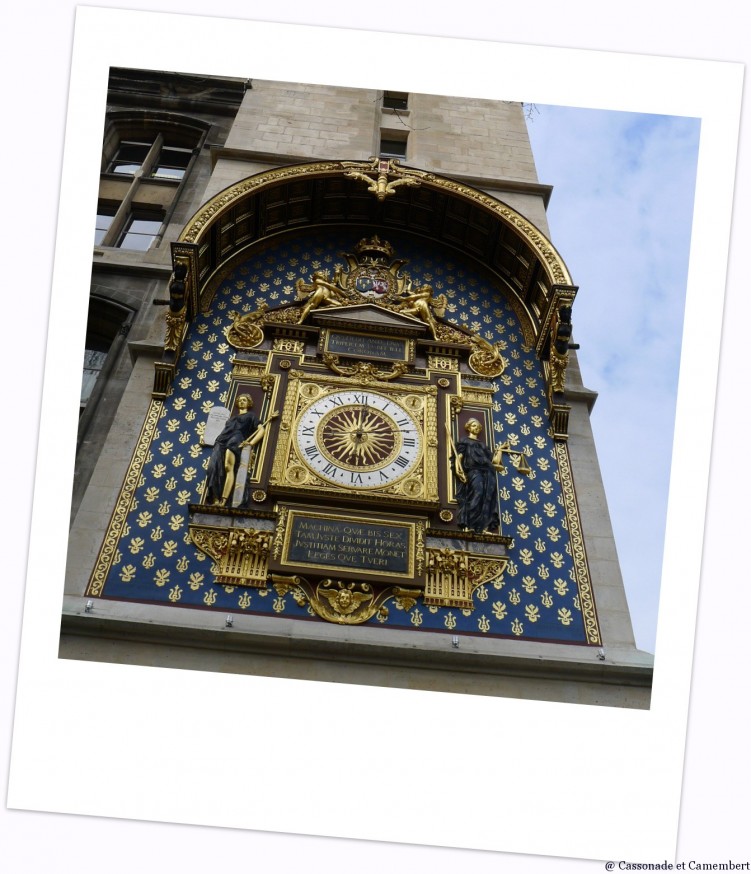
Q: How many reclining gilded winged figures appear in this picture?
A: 2